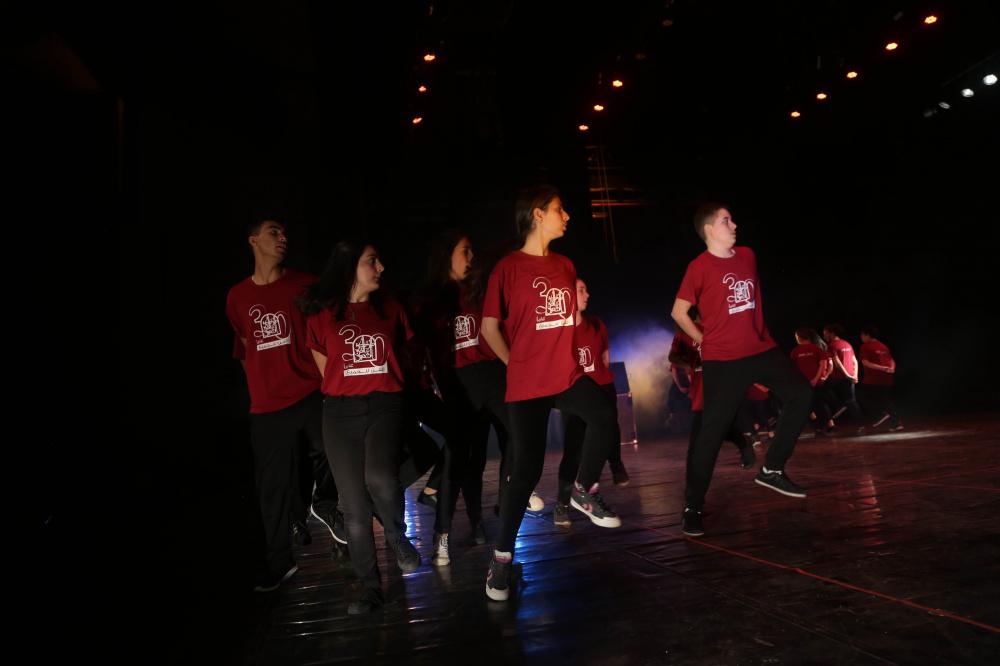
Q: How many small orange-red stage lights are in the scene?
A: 11